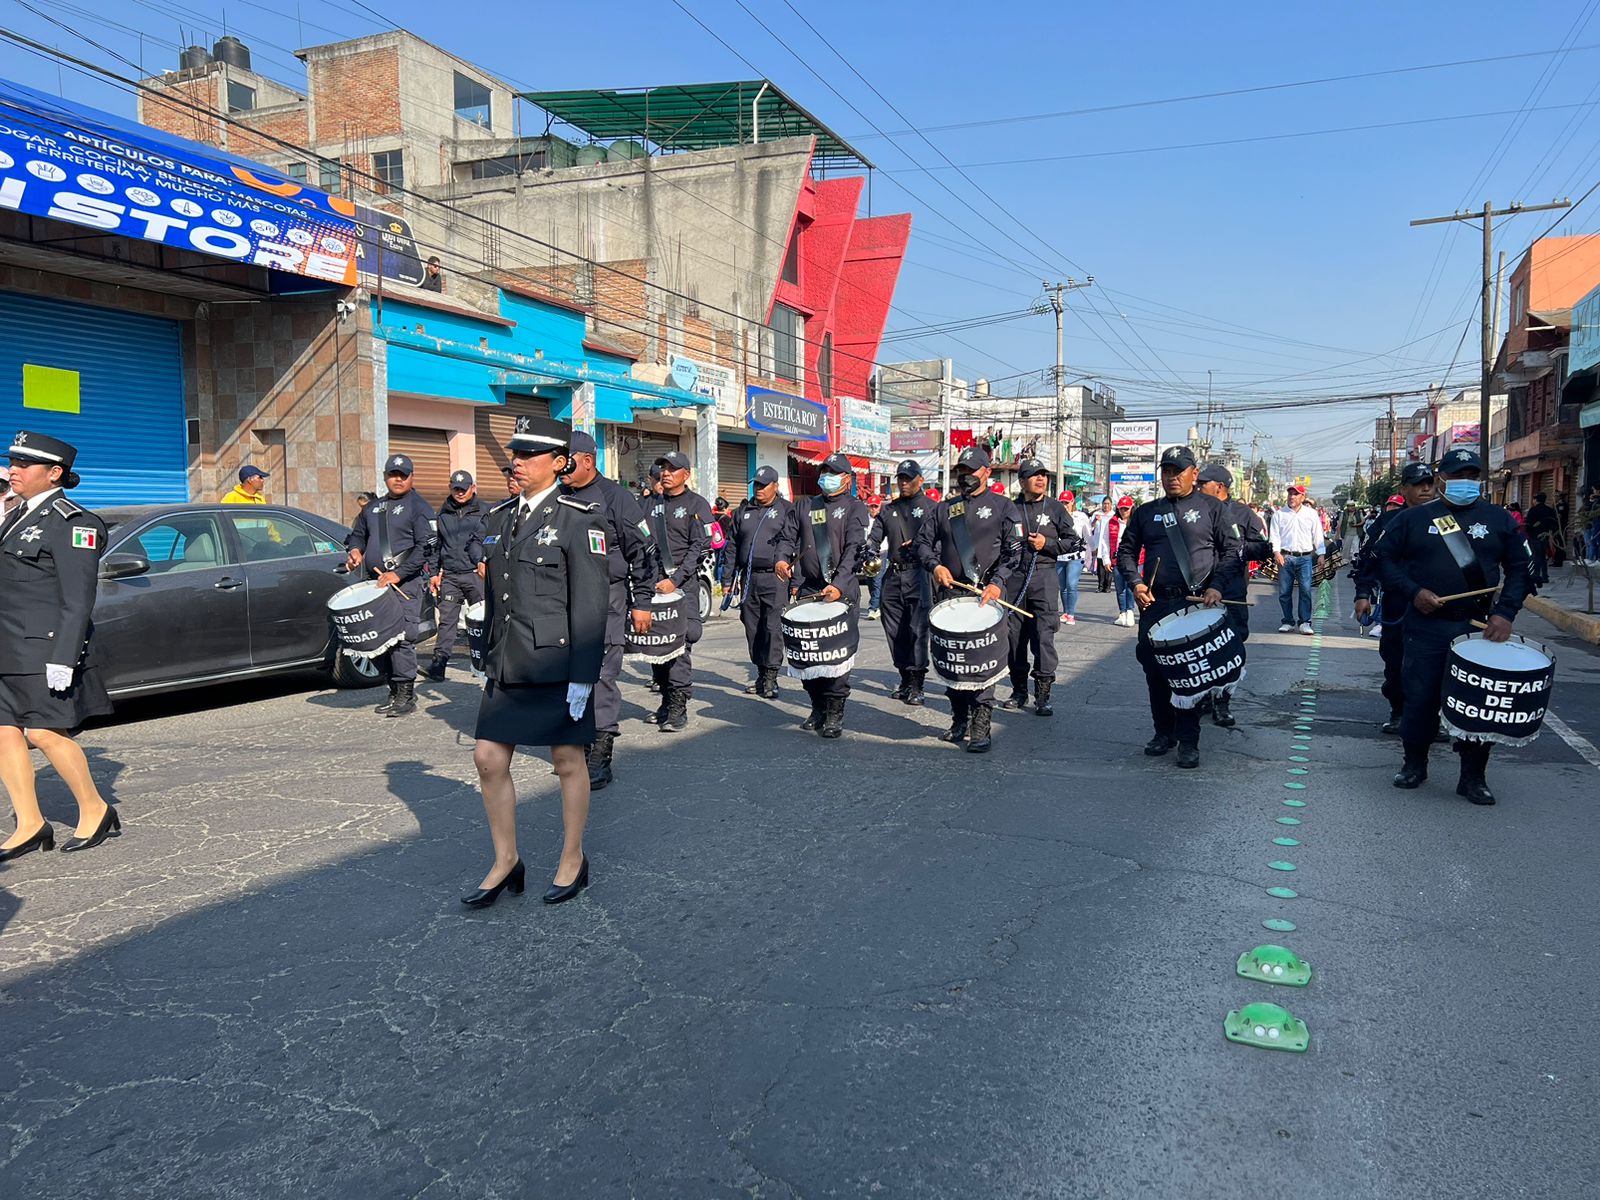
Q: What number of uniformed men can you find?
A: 15